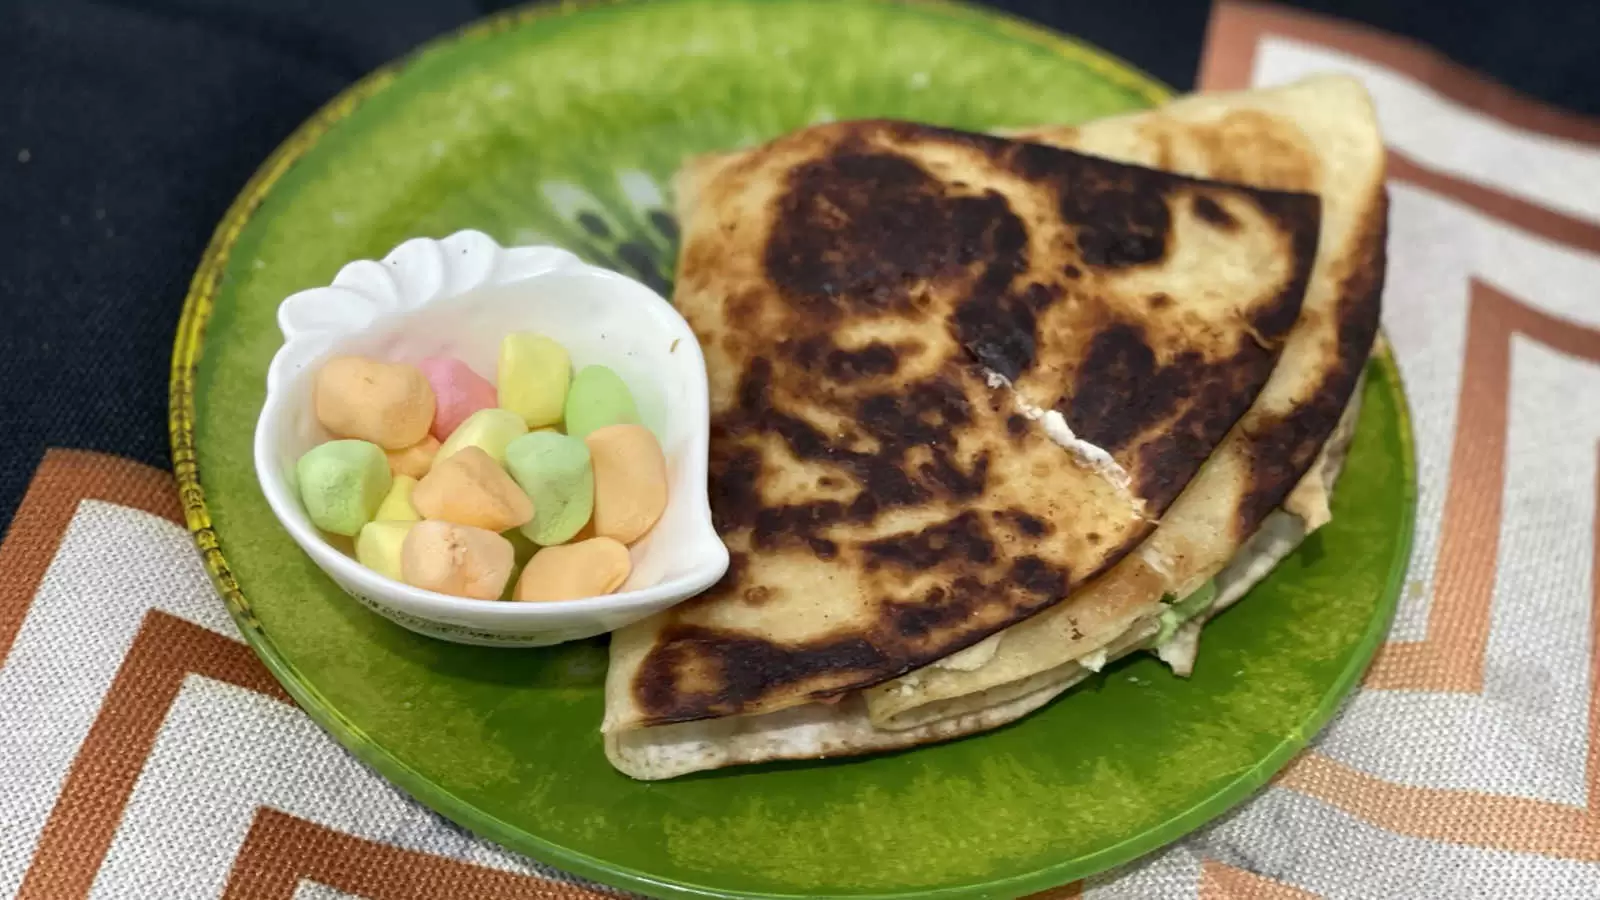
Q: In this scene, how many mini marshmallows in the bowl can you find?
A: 14